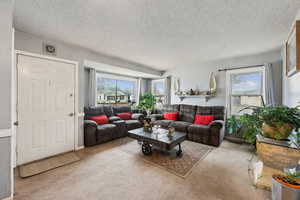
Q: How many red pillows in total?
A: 4